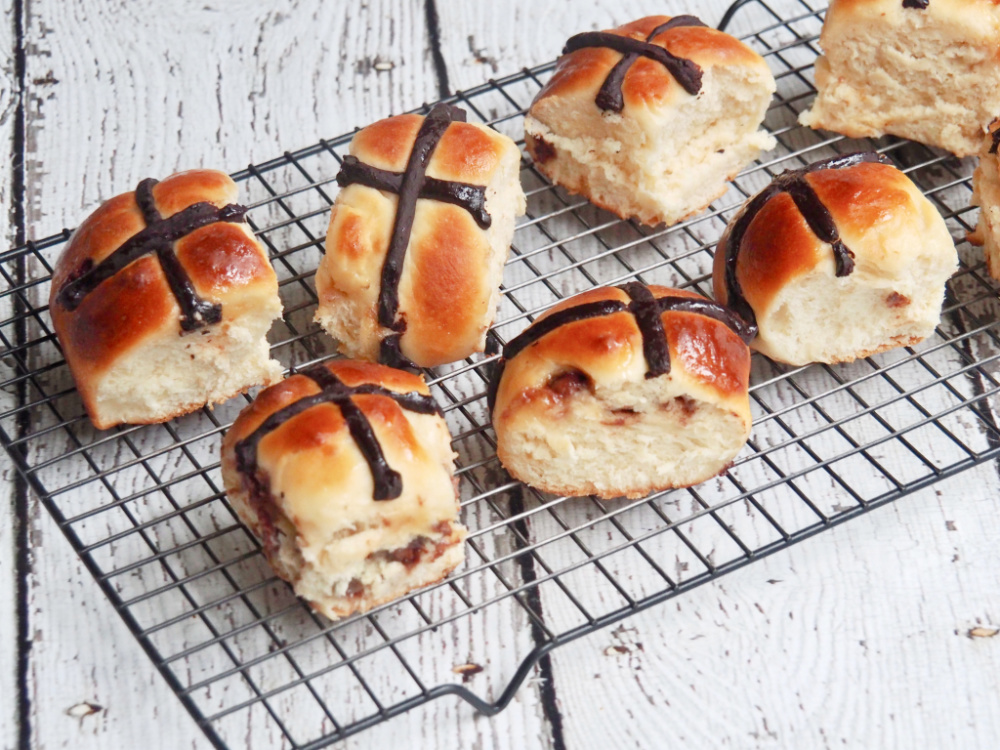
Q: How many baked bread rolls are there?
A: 8